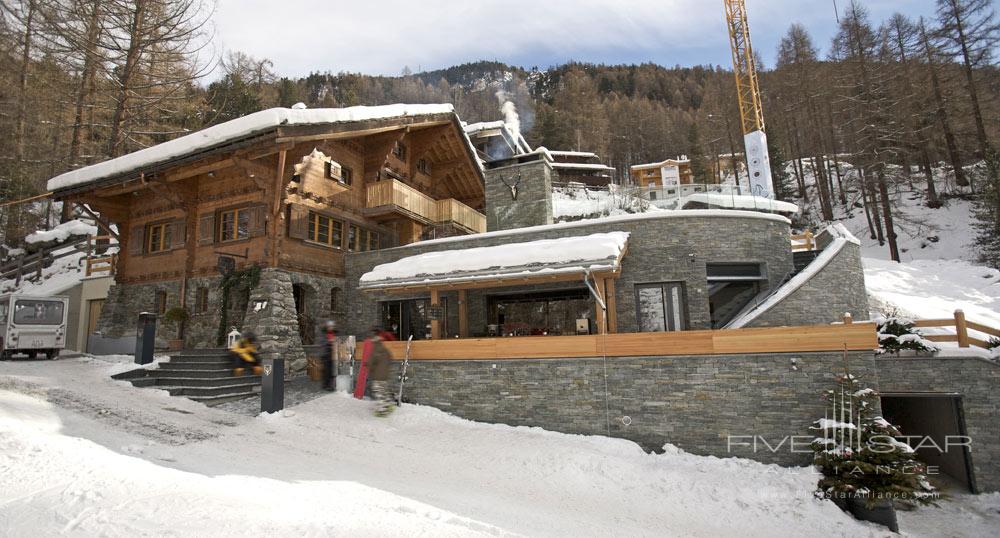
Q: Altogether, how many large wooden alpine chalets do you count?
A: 1